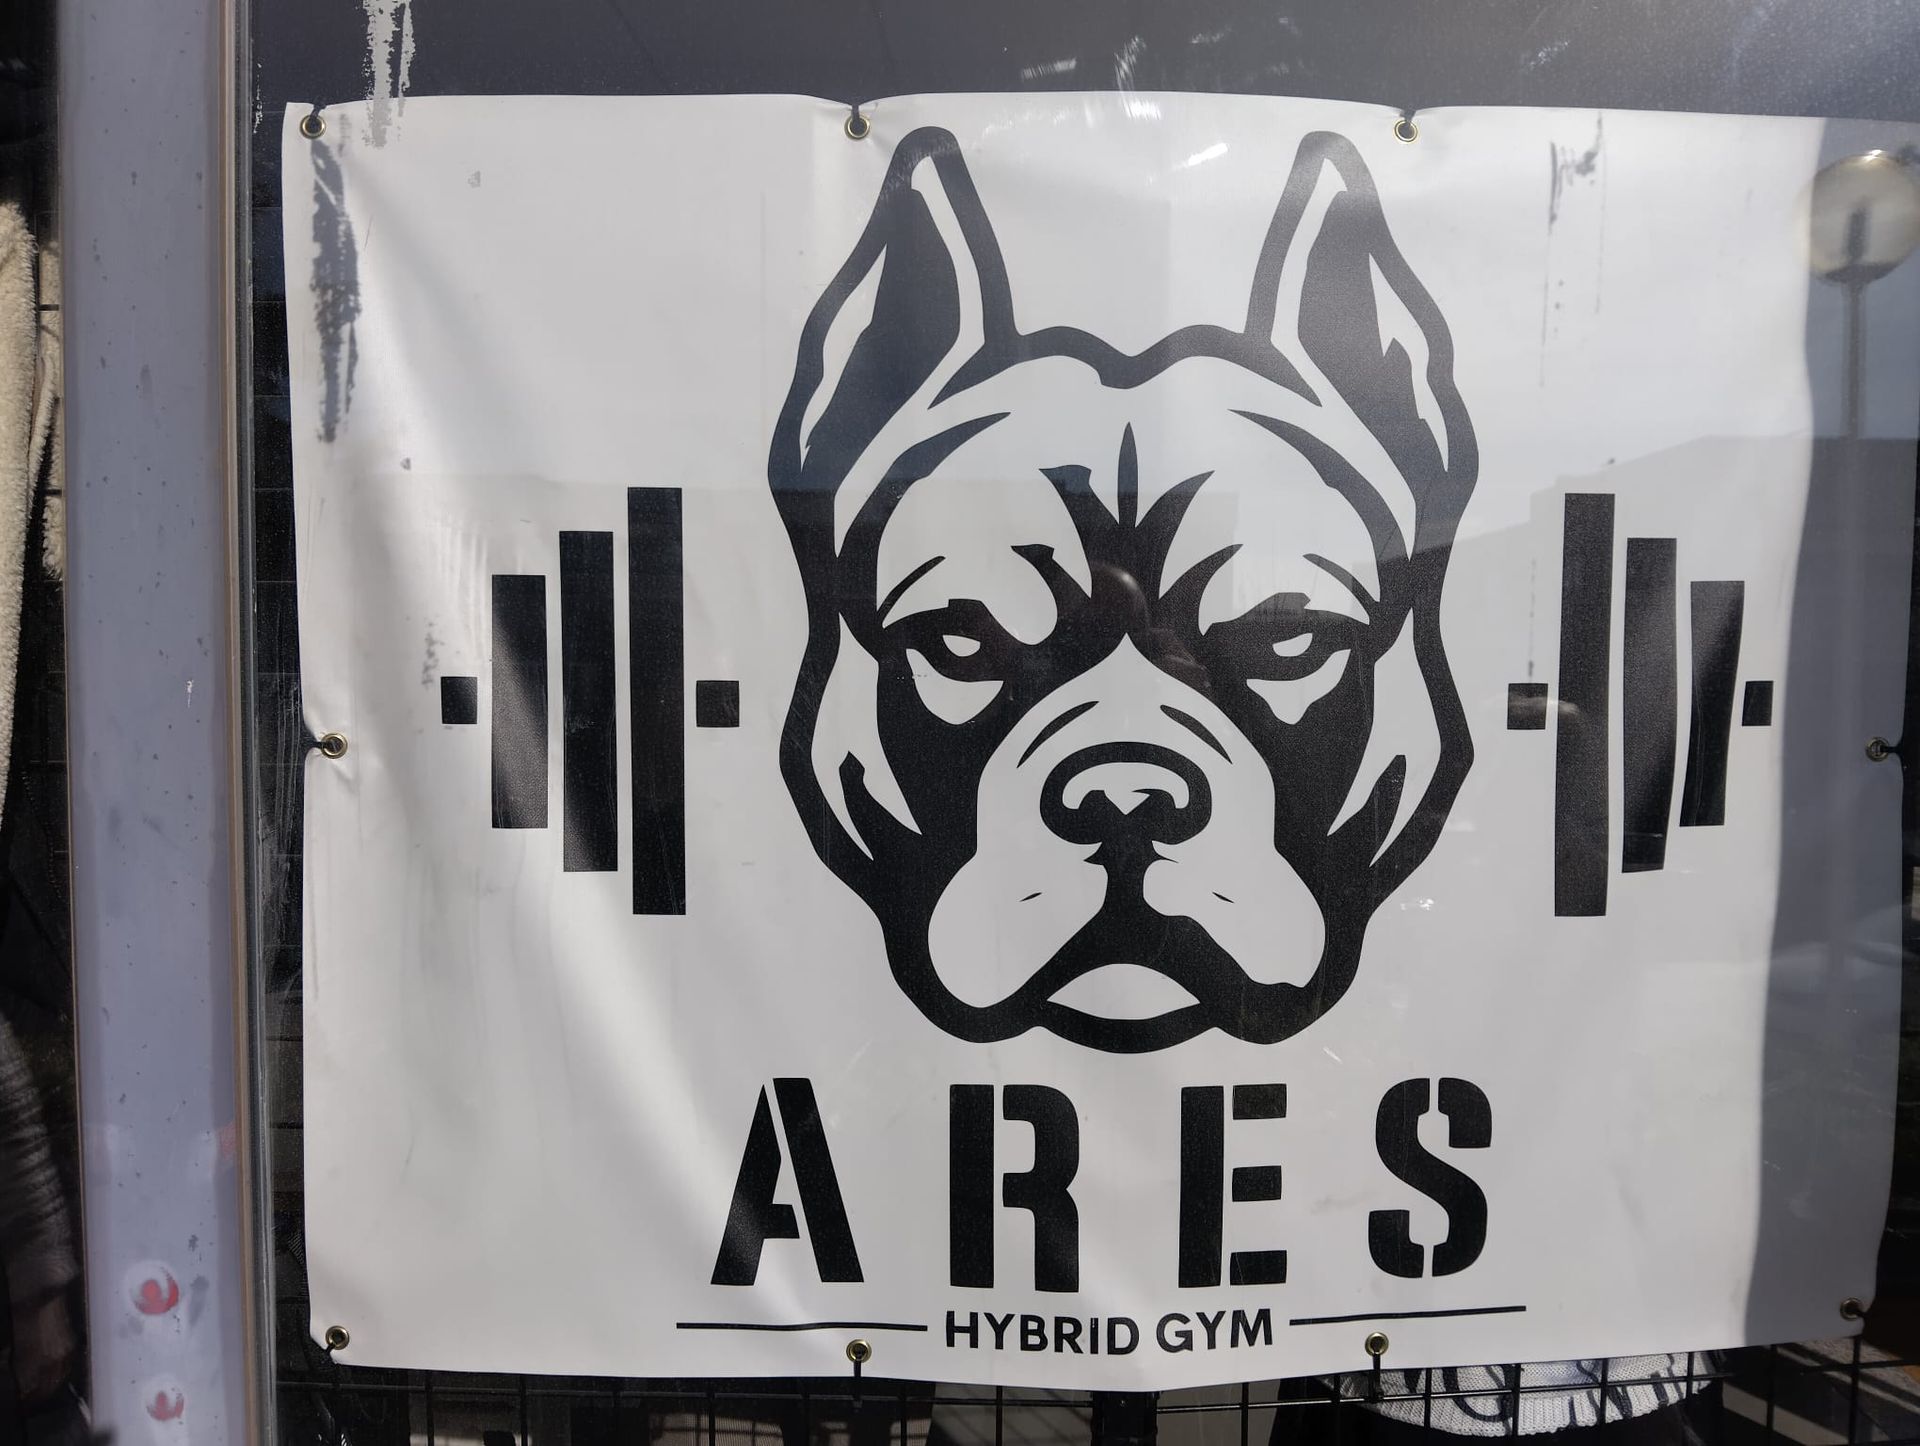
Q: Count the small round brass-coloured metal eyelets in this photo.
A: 9